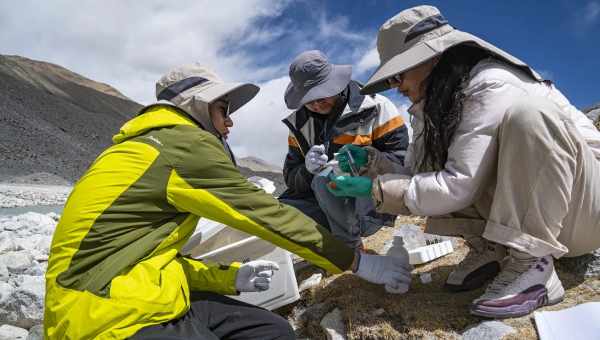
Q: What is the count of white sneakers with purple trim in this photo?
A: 2